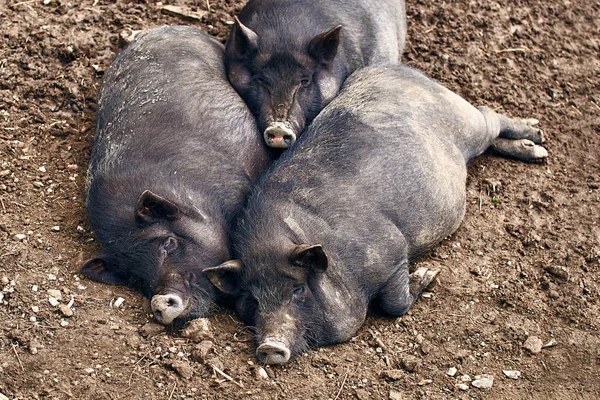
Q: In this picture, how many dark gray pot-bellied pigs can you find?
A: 3